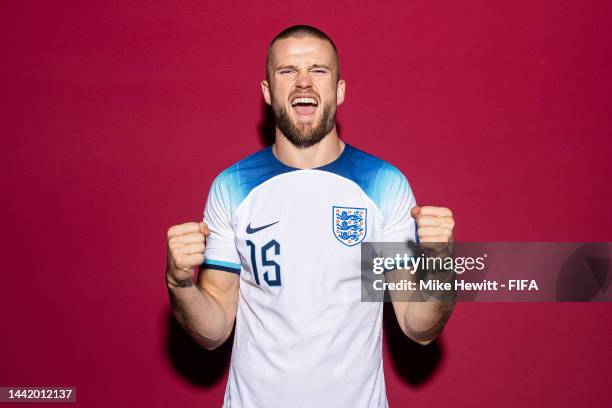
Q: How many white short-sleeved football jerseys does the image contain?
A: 1